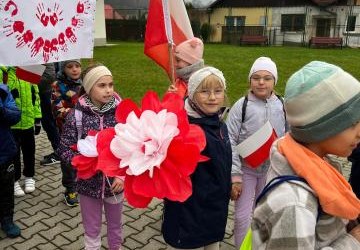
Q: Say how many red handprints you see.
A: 12